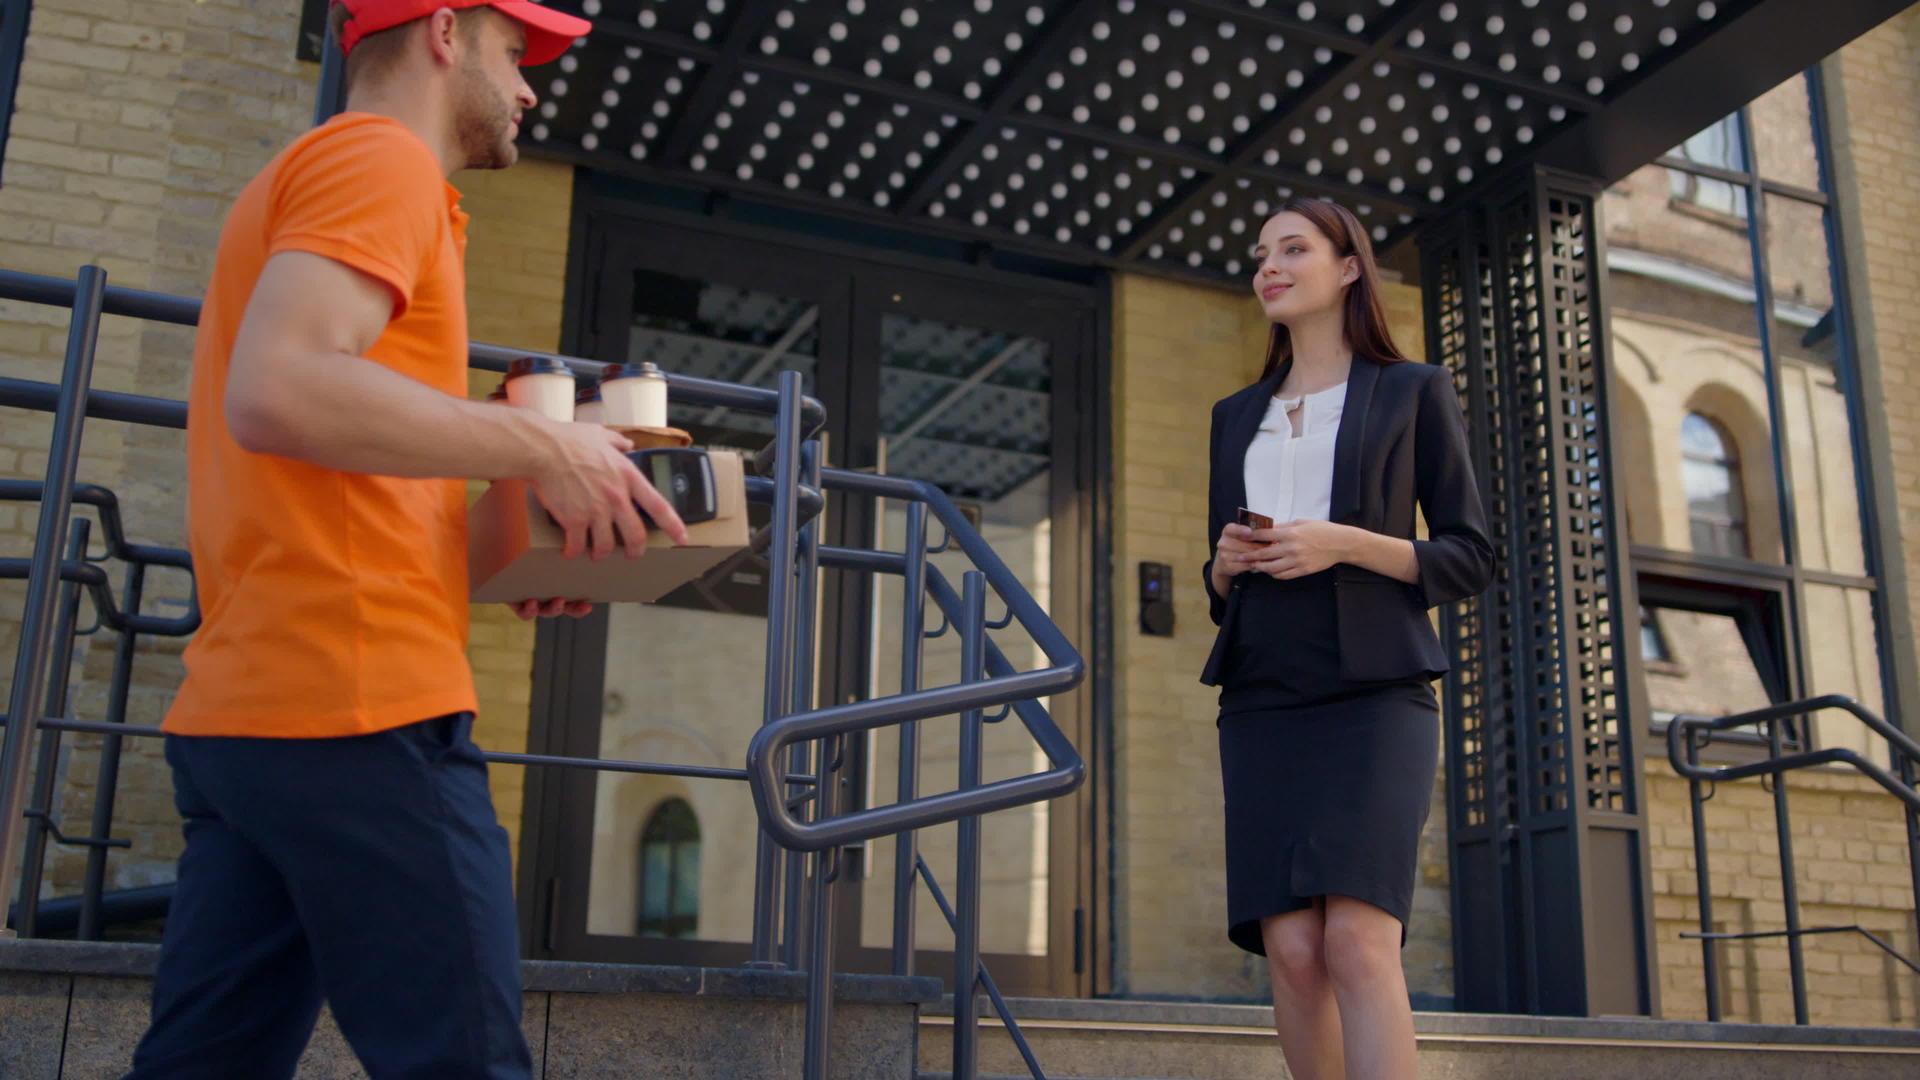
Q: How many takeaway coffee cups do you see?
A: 4